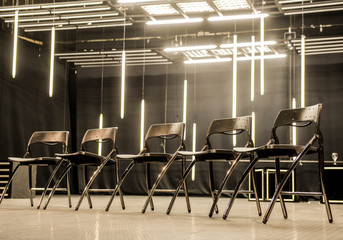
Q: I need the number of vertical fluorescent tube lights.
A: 13